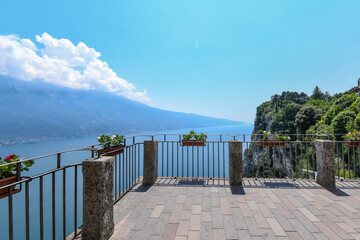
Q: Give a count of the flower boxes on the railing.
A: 5